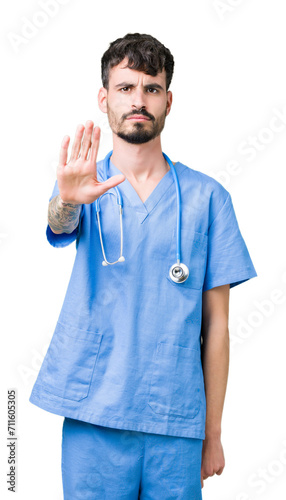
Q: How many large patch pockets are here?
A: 2